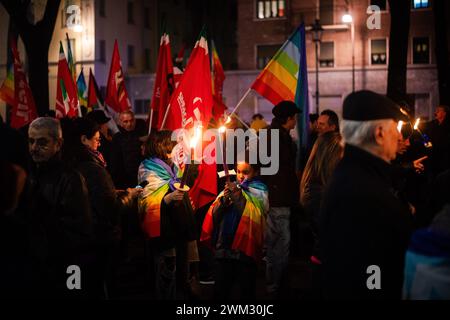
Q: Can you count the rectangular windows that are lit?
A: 2